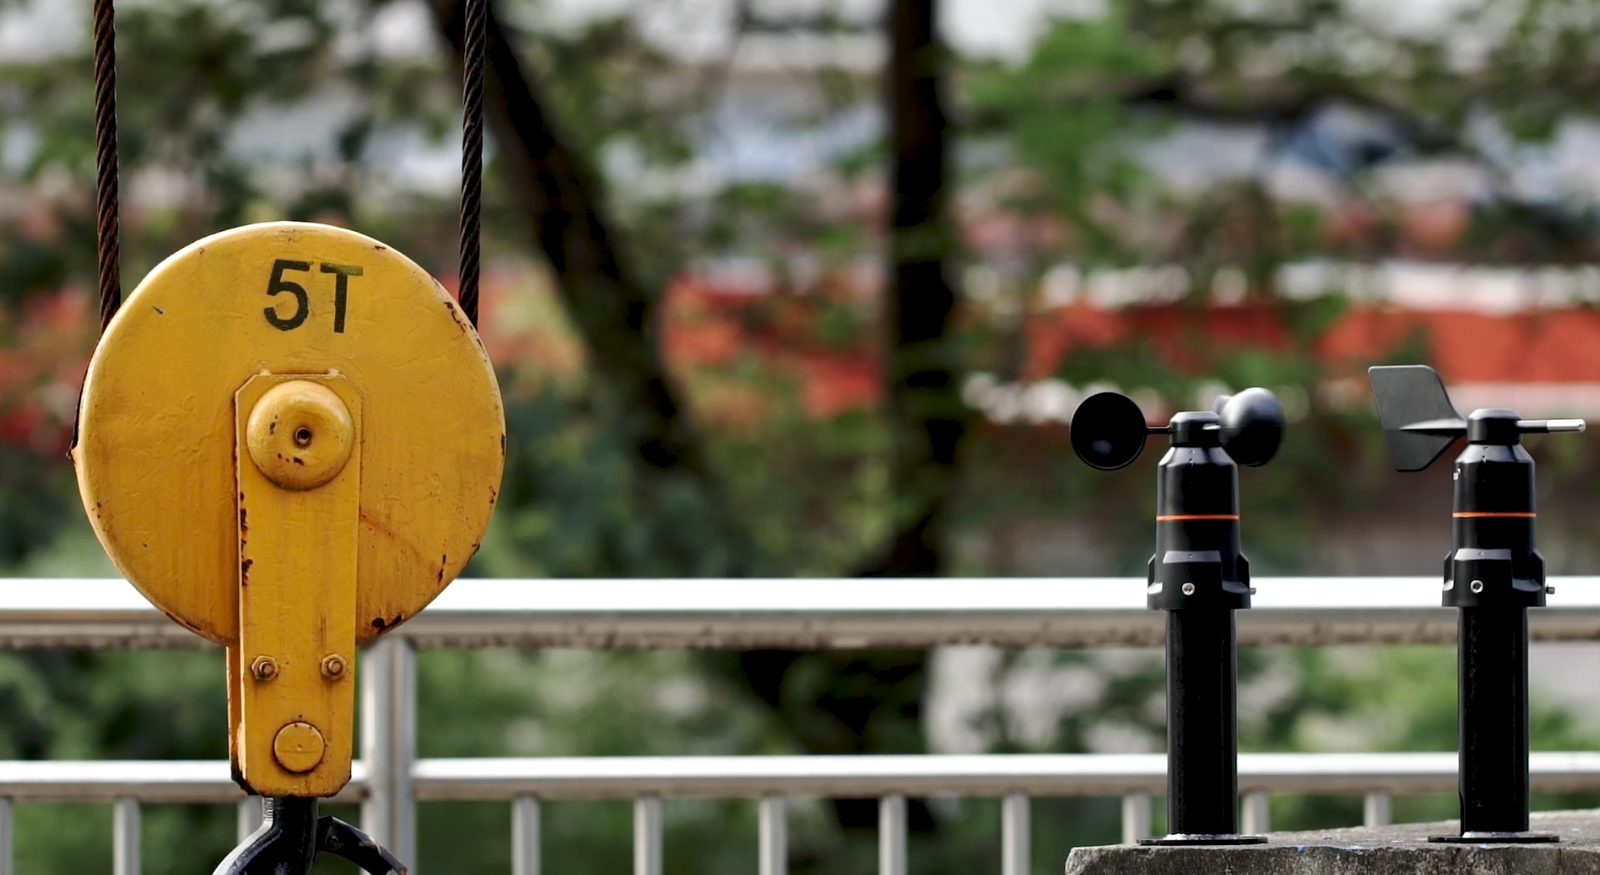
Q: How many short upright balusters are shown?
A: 11